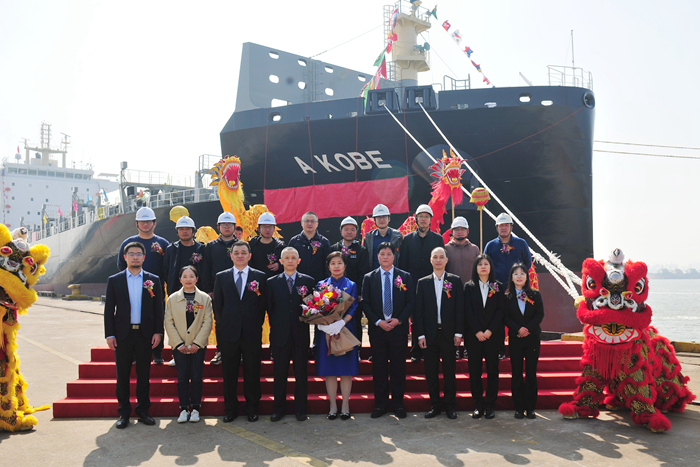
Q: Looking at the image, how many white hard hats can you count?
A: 9